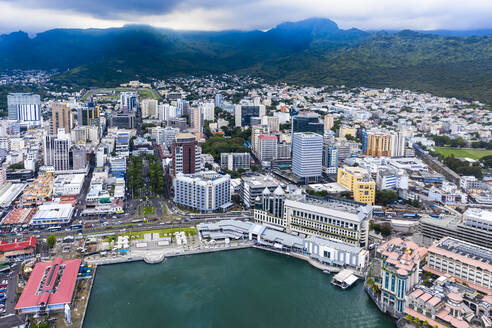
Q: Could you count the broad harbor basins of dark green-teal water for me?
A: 1